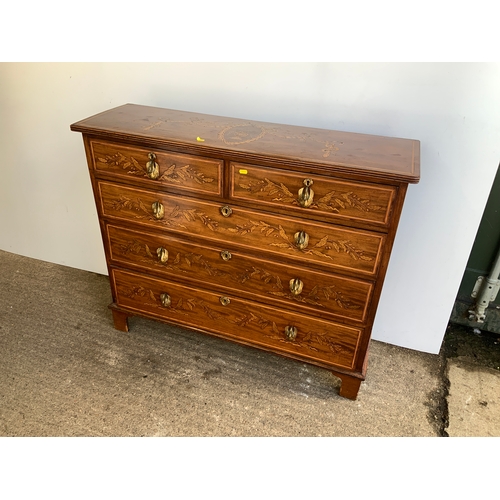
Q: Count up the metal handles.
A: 8